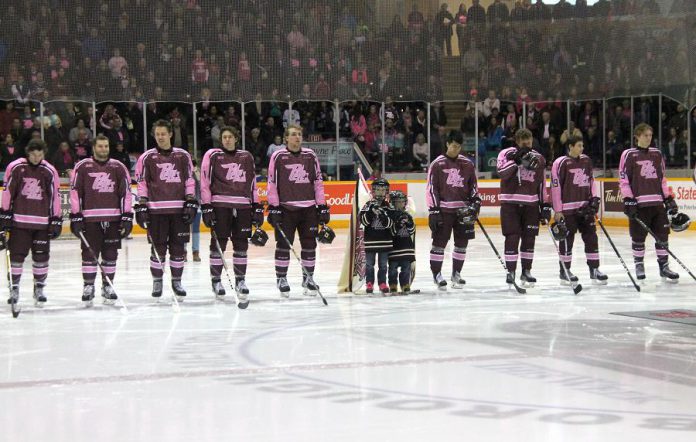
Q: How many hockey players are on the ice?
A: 9